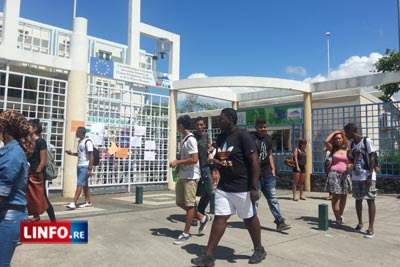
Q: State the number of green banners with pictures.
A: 1